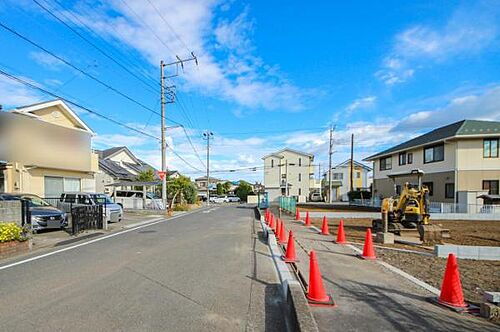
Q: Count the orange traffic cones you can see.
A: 13